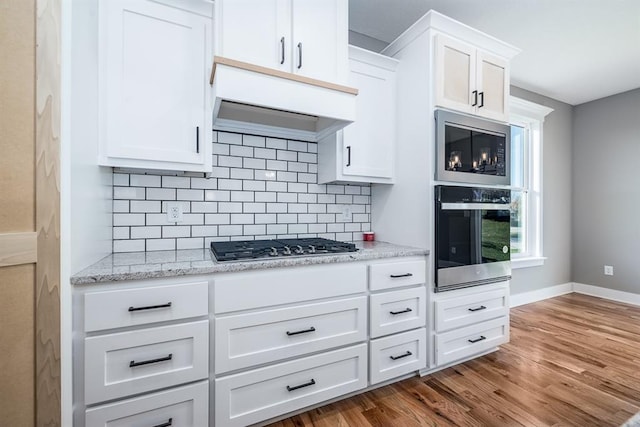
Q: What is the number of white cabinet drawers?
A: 10